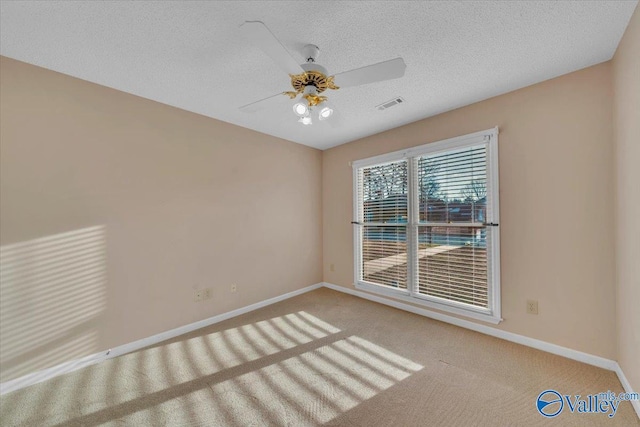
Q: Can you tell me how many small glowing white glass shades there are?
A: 3